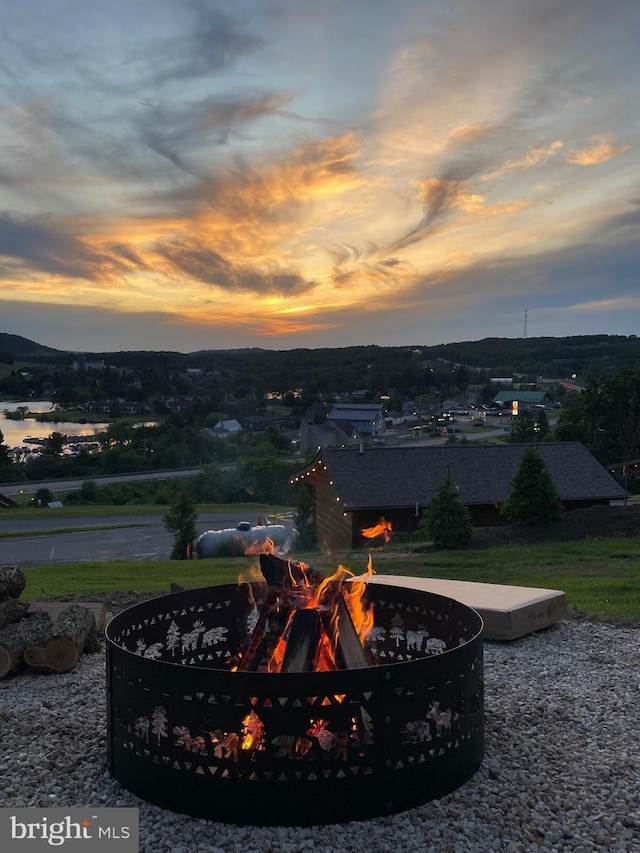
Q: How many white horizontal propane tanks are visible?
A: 1